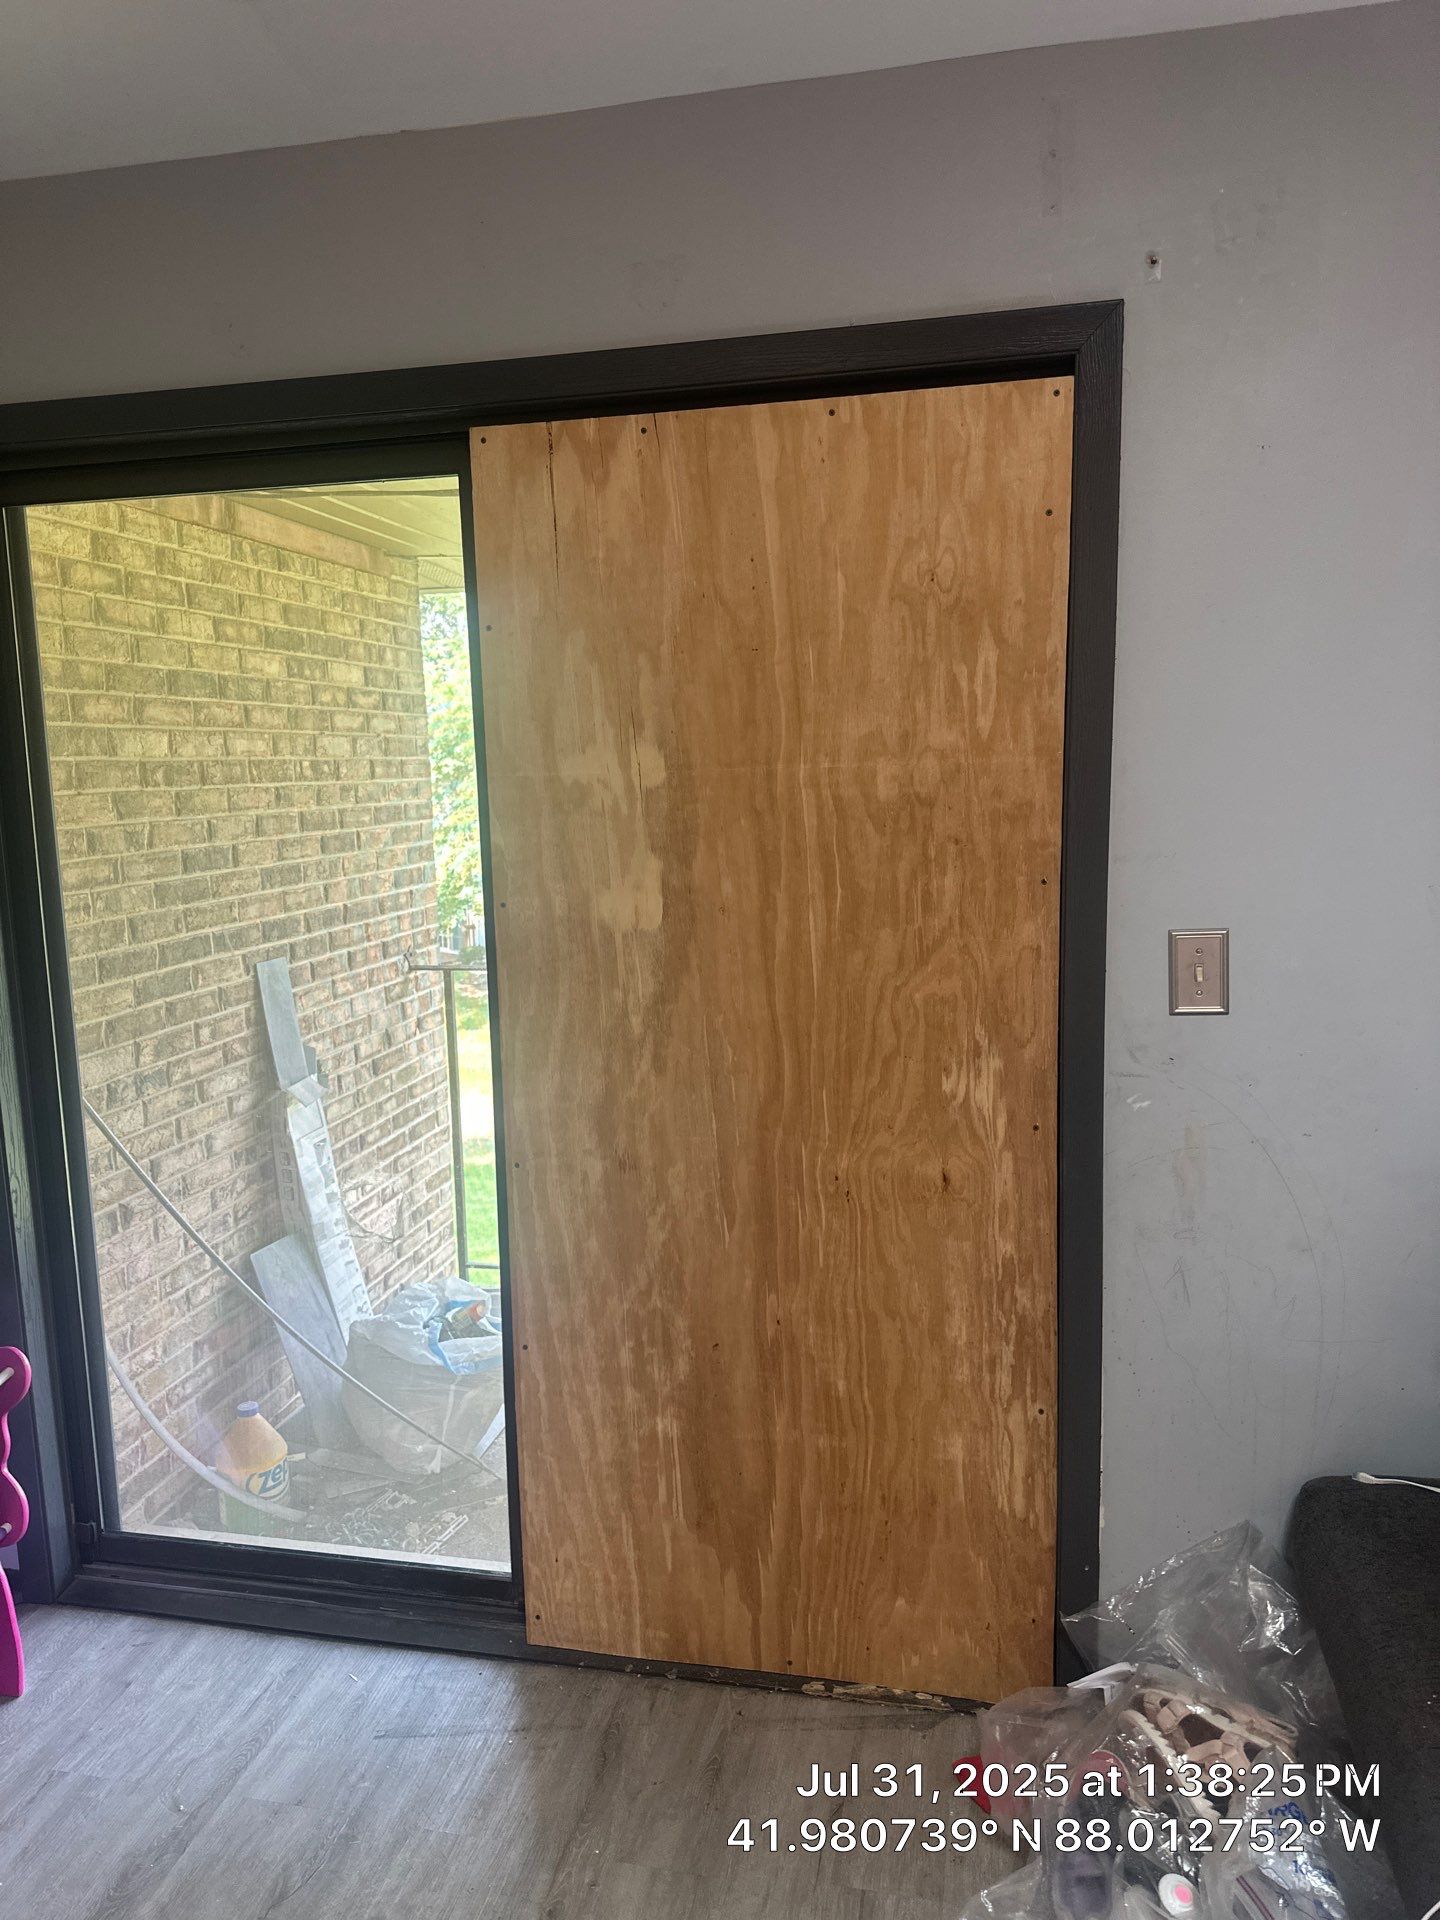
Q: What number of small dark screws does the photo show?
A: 15